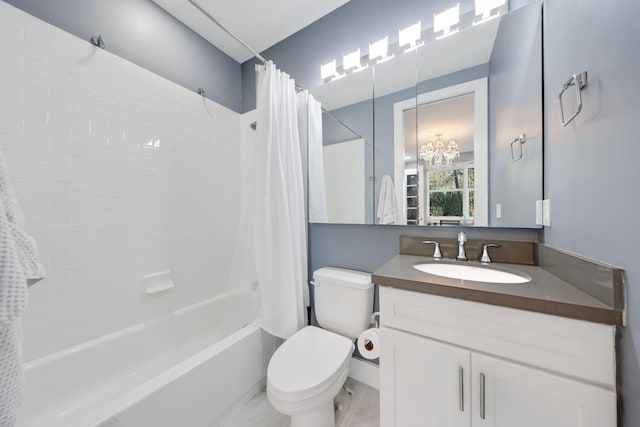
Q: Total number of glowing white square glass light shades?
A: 6